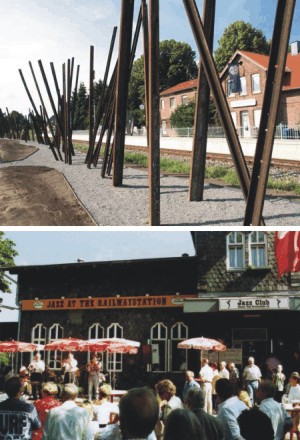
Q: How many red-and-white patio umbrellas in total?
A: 4